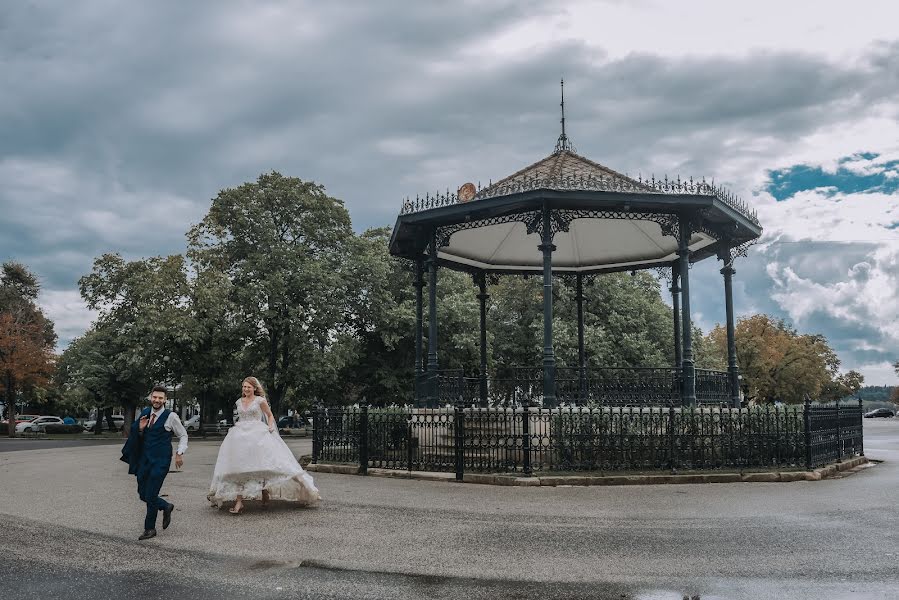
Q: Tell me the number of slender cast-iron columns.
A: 8